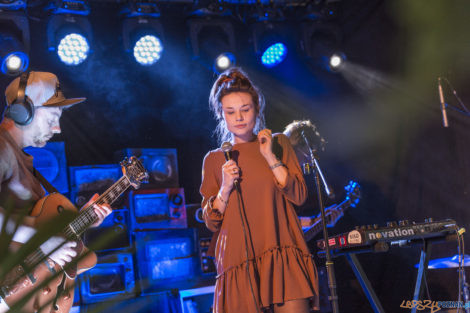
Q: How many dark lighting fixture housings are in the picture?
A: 6